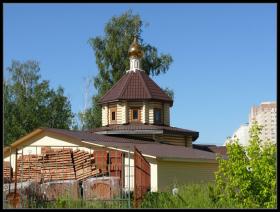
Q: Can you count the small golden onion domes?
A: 1